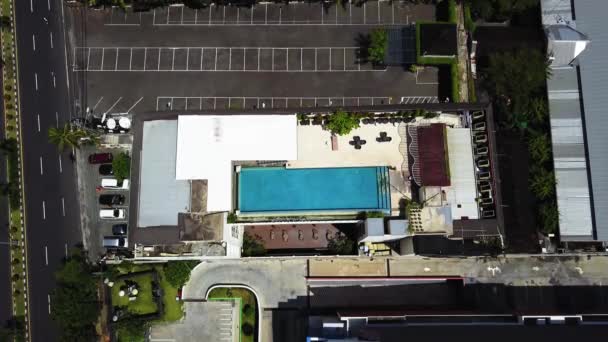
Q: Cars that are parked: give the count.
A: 7